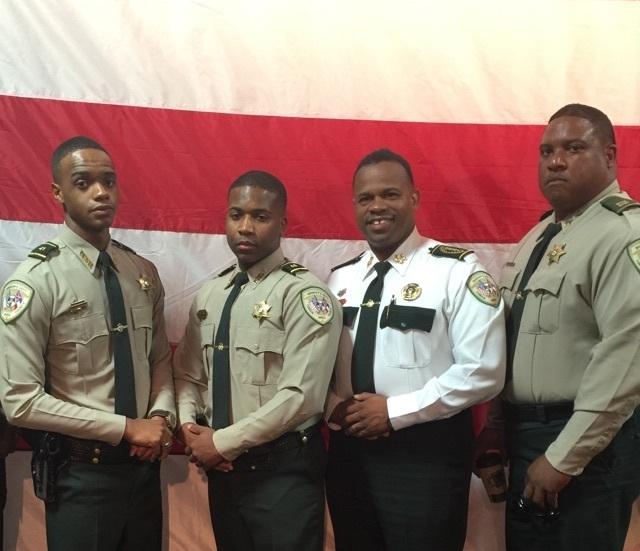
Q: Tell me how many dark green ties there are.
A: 4